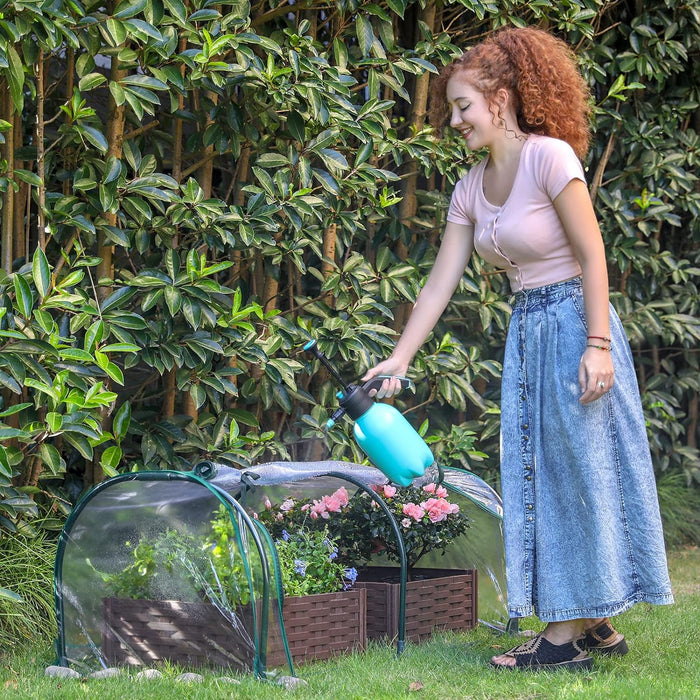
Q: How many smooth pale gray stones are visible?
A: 6